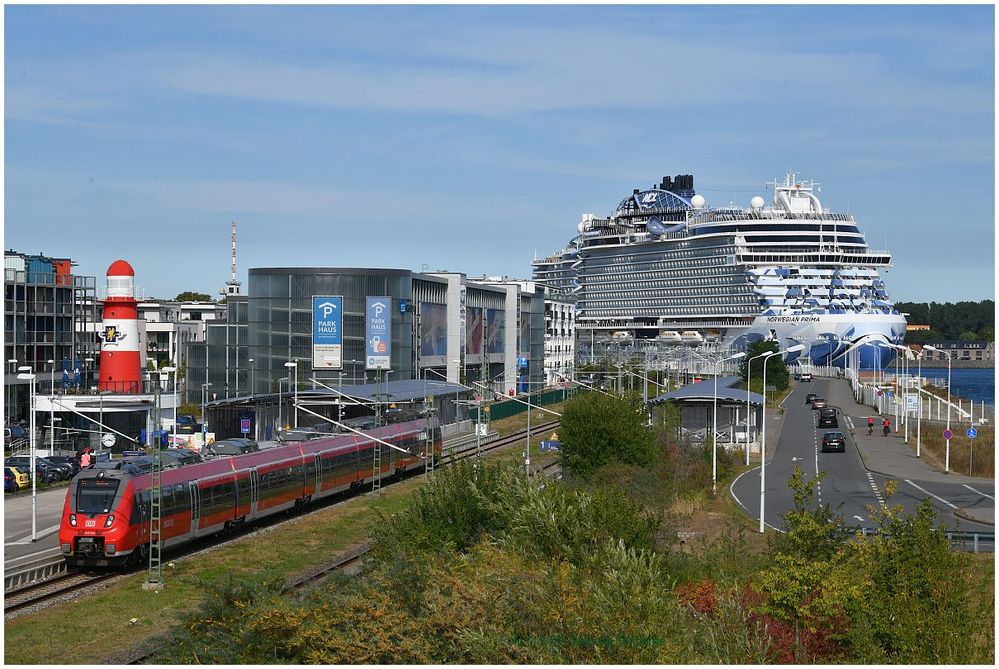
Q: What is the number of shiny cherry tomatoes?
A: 0